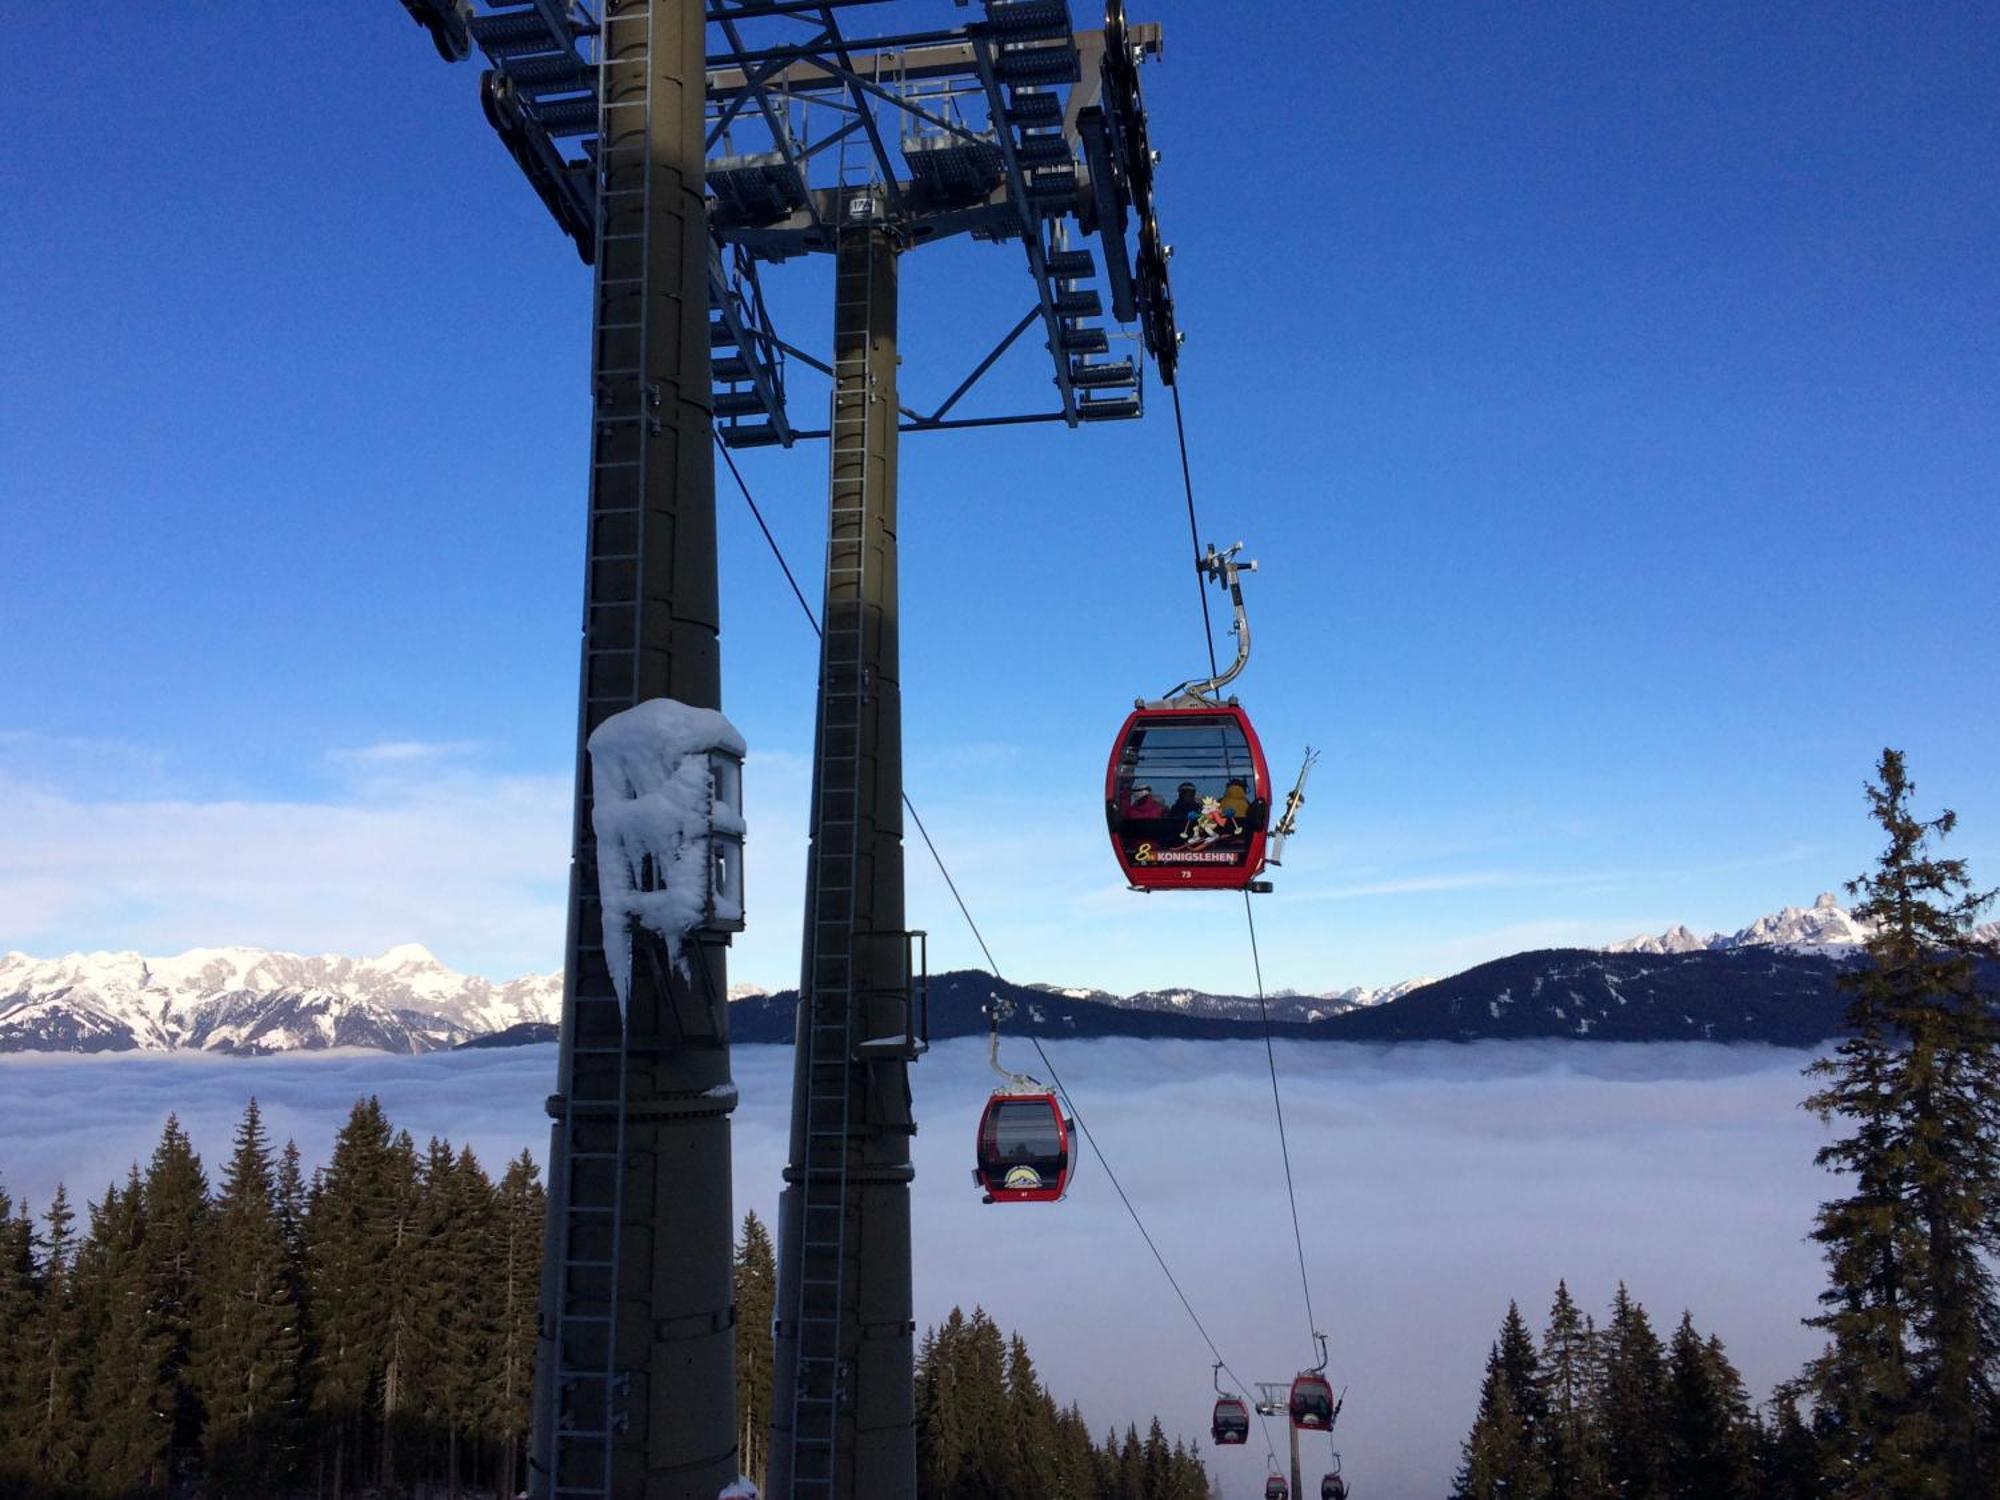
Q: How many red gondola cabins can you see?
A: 6